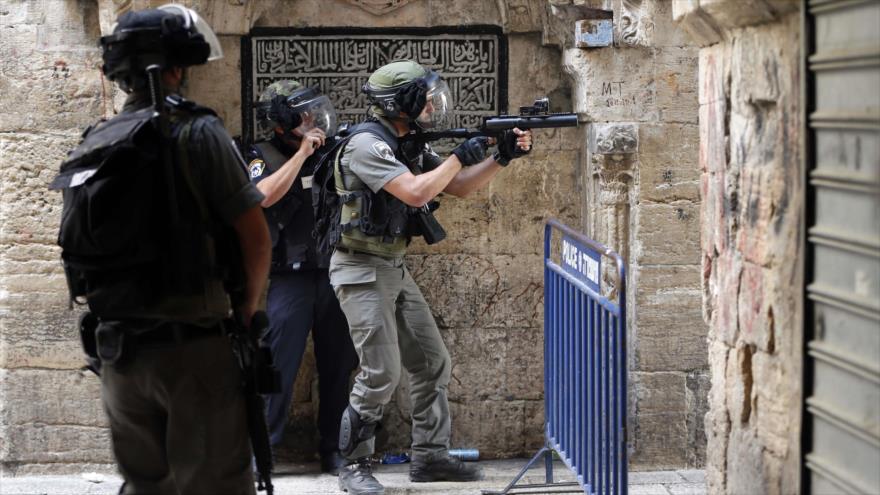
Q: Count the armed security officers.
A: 3